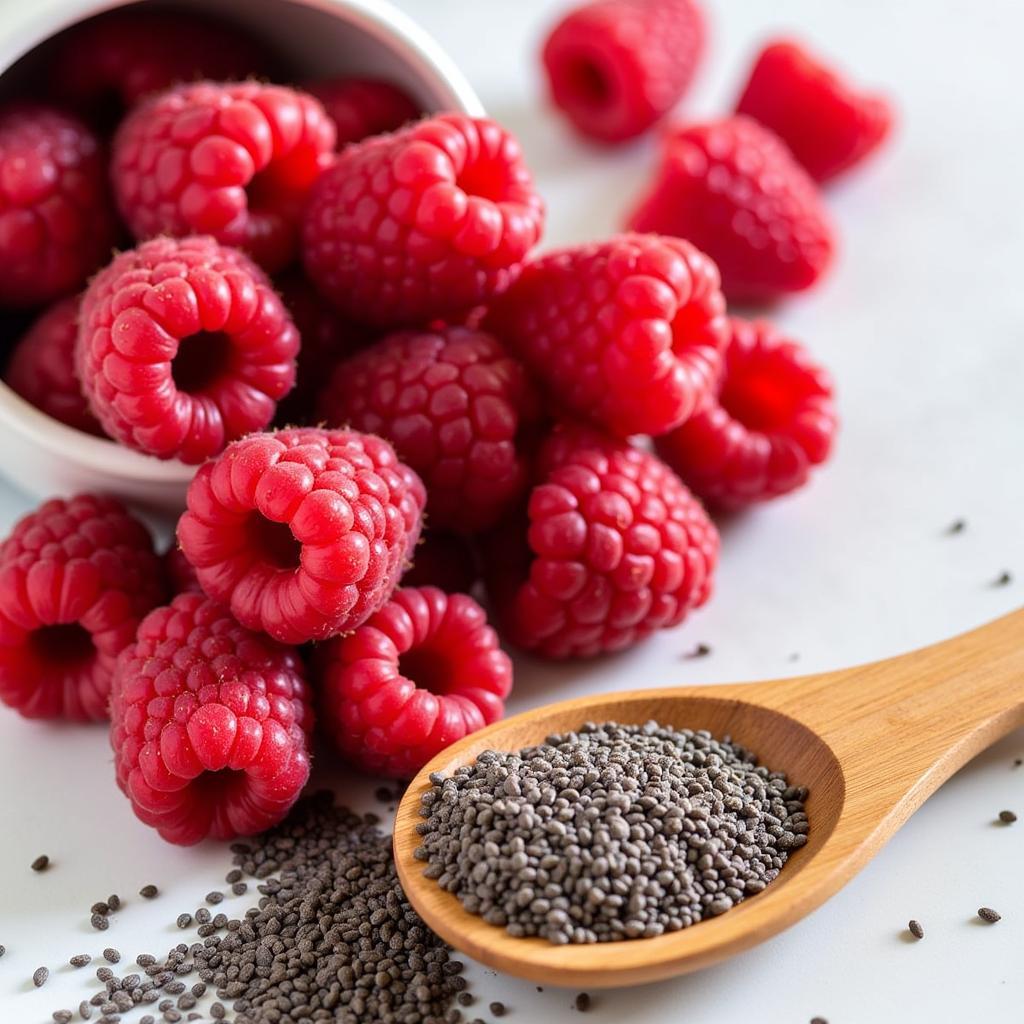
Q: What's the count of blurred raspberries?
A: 3